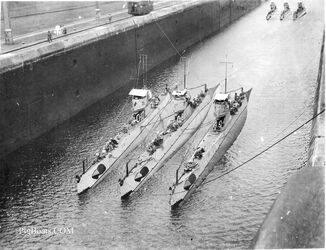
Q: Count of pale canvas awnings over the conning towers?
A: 3